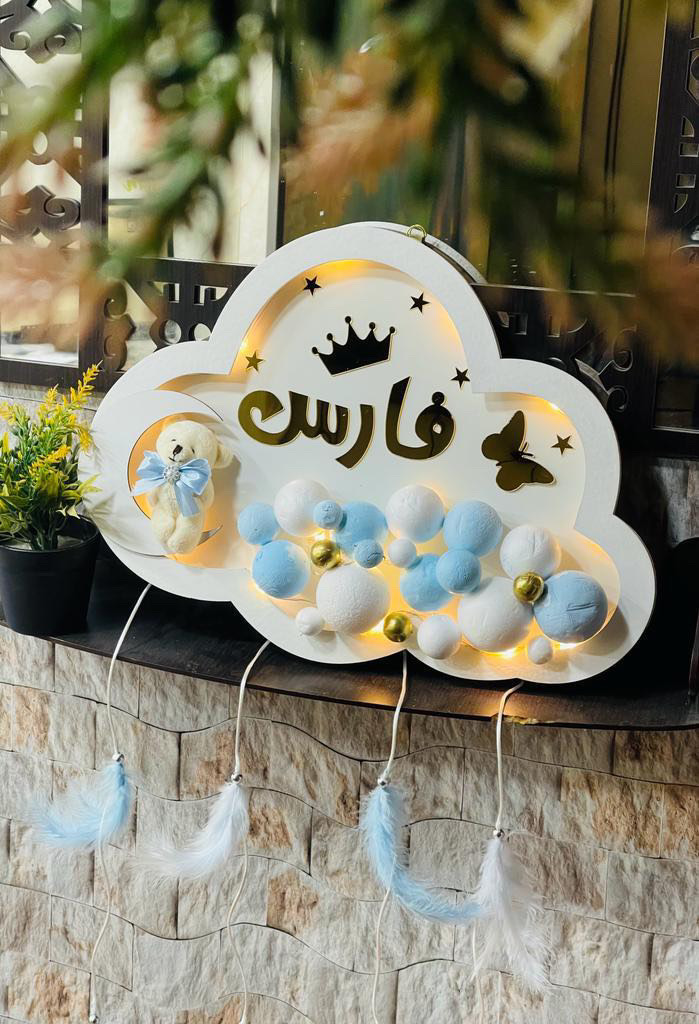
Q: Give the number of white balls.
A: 9